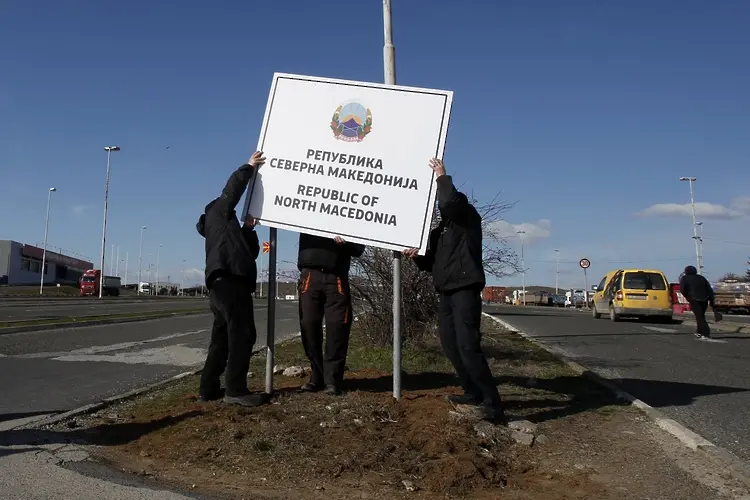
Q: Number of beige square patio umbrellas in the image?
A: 0